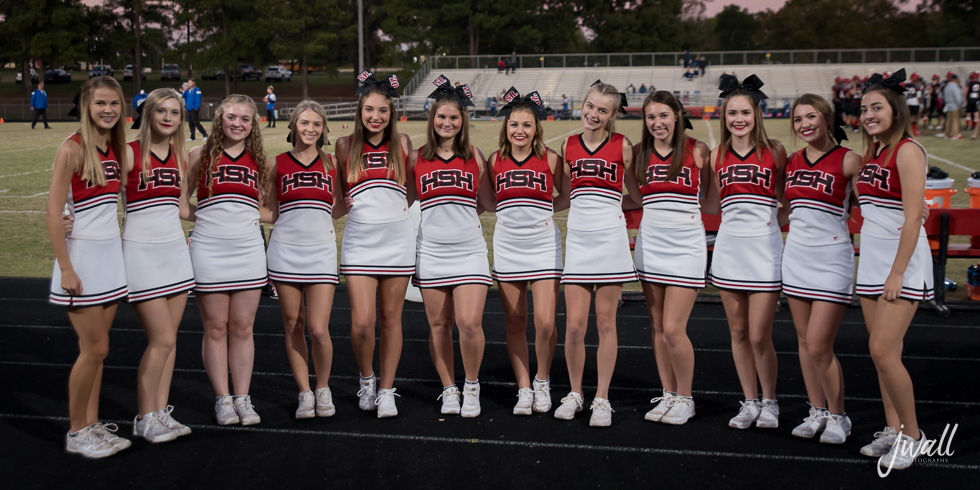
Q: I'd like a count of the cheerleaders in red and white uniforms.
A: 12